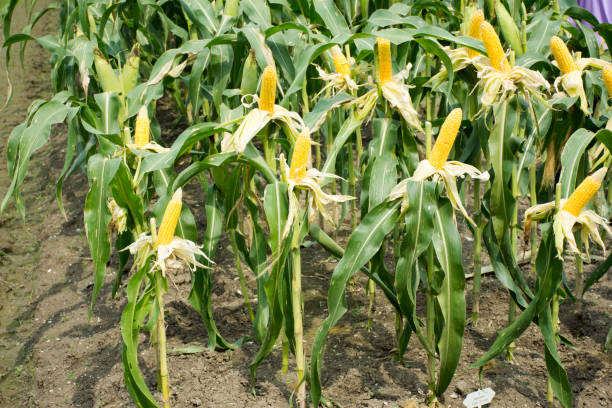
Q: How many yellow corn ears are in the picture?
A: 12